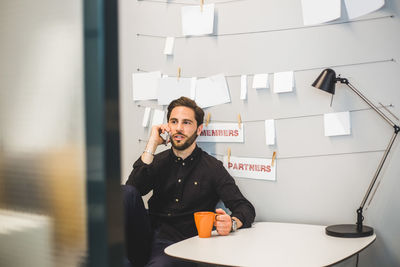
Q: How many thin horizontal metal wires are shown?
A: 5